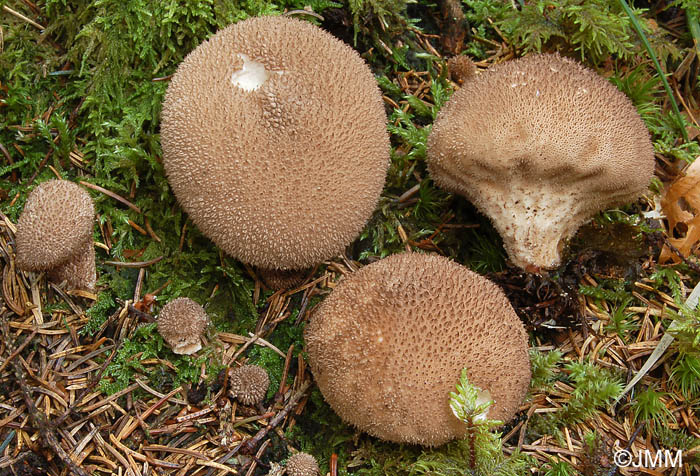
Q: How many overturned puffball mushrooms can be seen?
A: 1